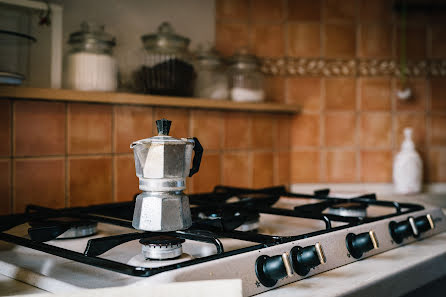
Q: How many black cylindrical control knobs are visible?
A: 5